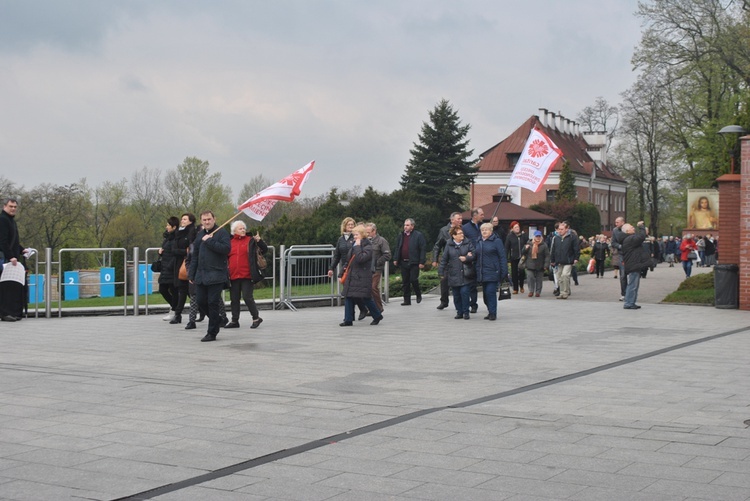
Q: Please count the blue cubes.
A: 4